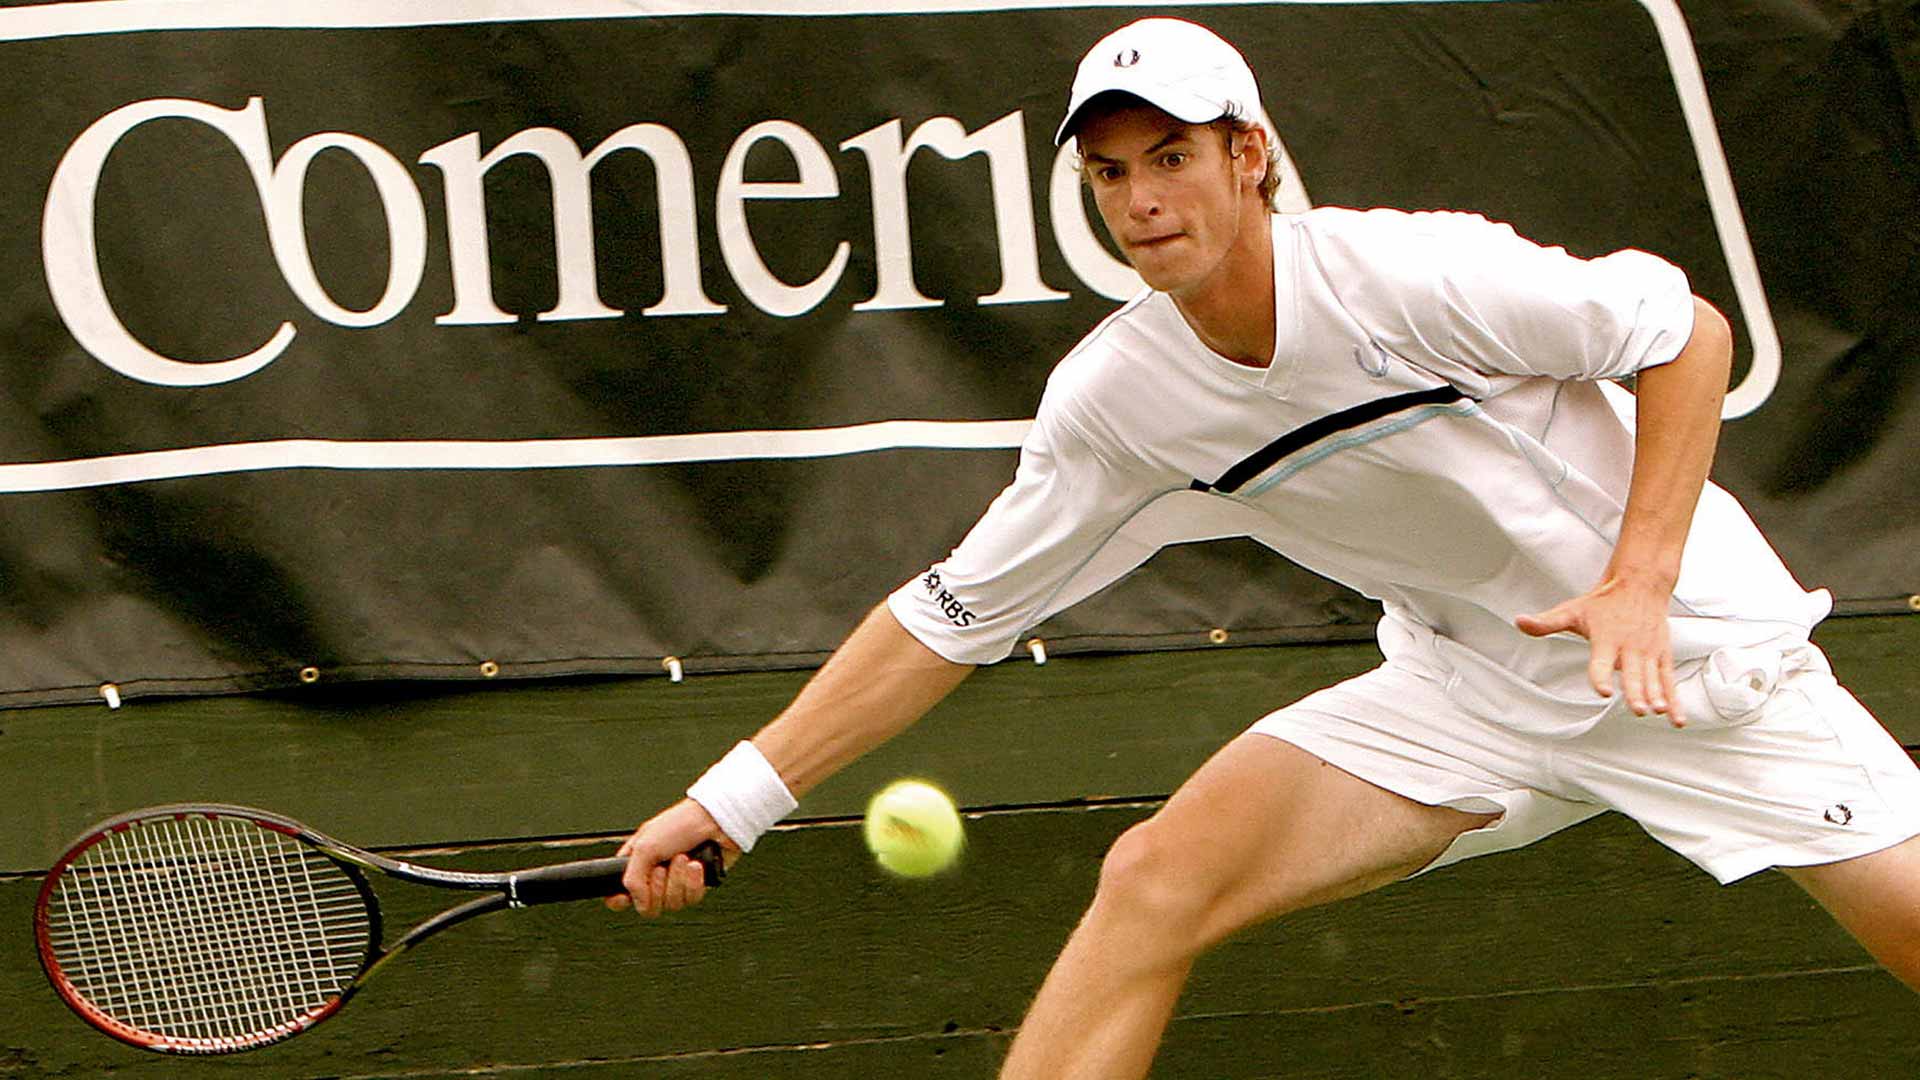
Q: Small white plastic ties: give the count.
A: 3